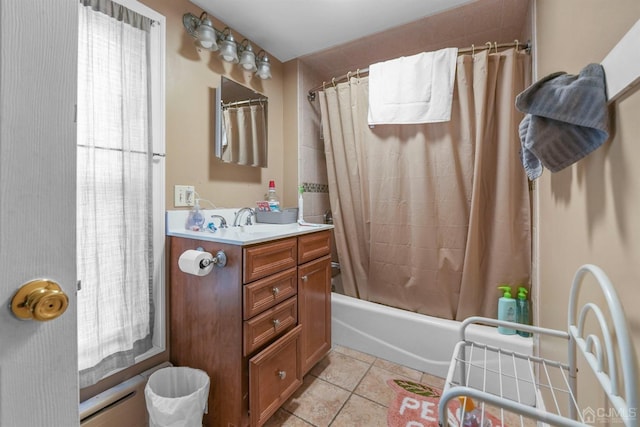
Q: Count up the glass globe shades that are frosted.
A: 4